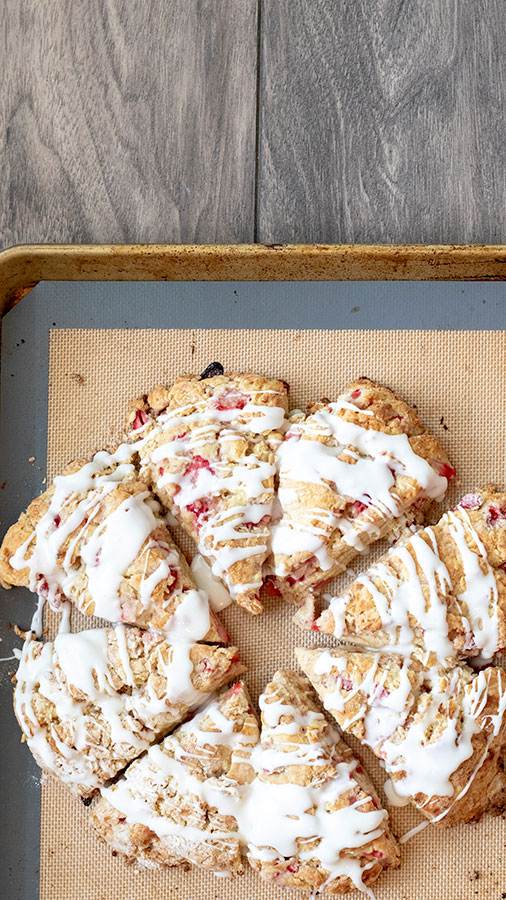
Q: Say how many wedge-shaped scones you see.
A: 8